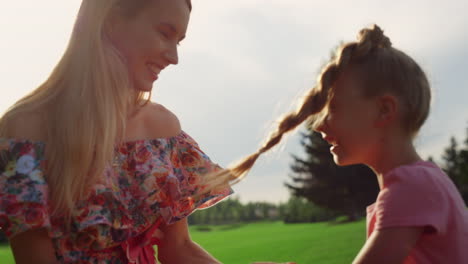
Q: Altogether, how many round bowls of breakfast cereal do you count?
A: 0